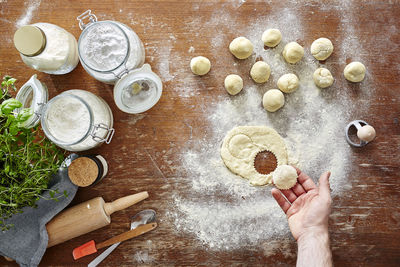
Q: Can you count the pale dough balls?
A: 11